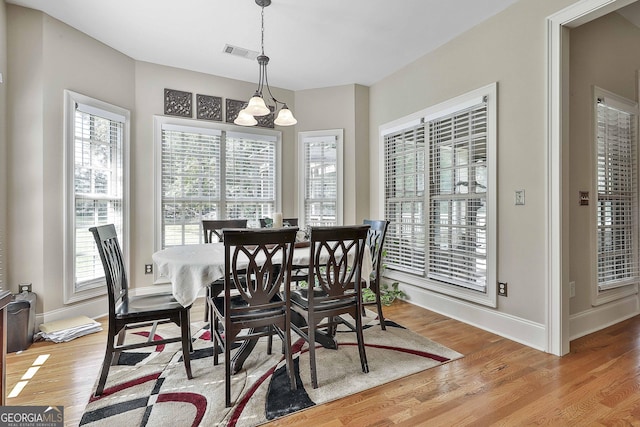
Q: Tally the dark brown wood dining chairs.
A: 6